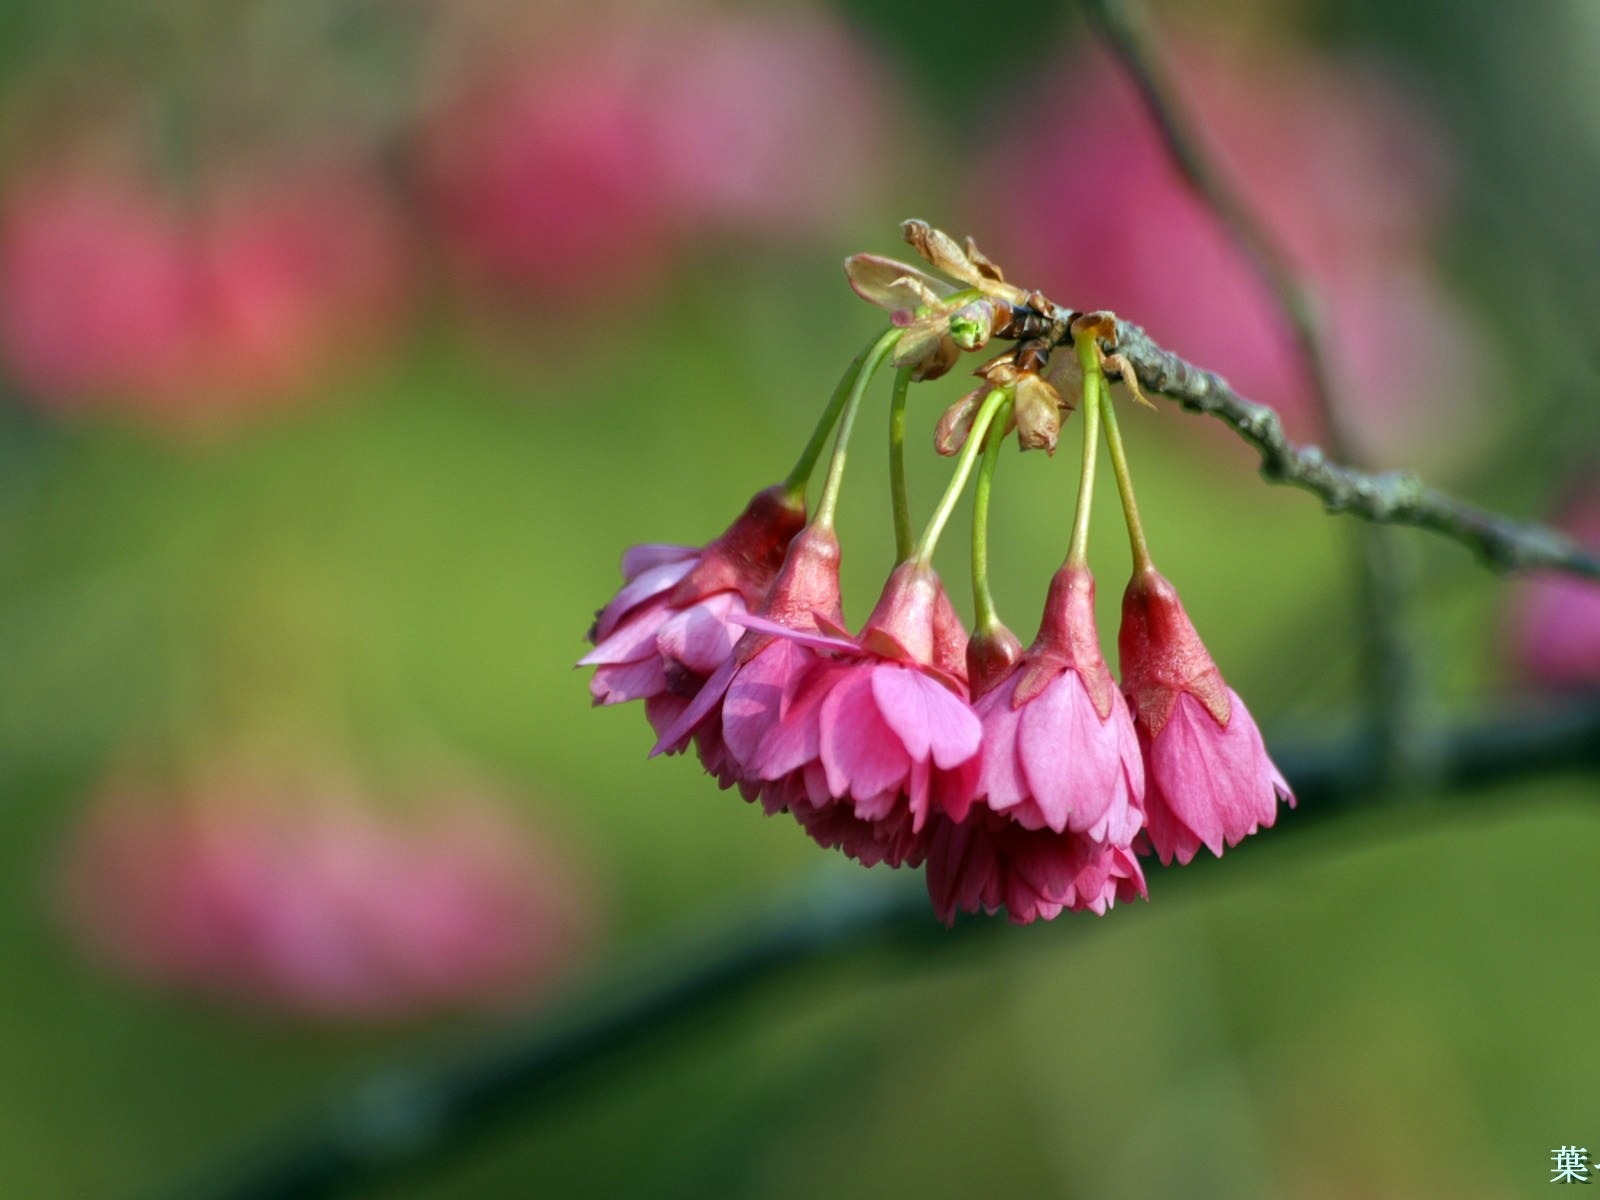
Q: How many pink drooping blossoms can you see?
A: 7